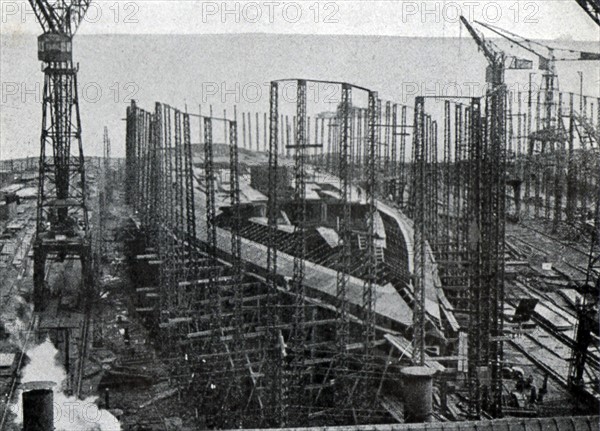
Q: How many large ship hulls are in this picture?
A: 1